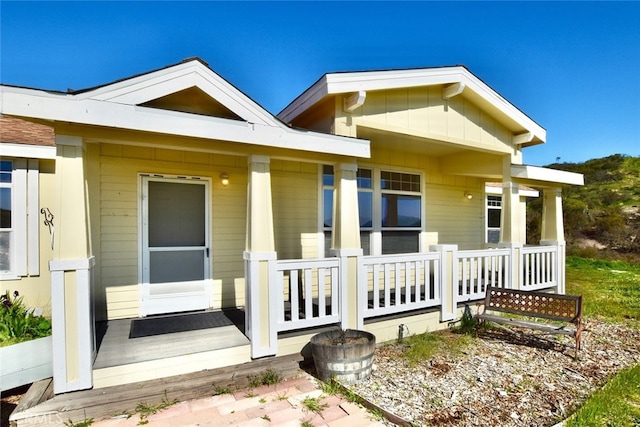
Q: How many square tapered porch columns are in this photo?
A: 5